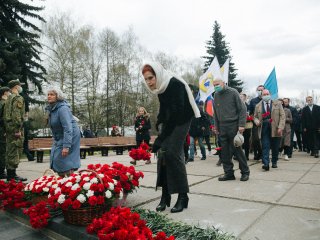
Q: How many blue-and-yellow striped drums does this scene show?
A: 0